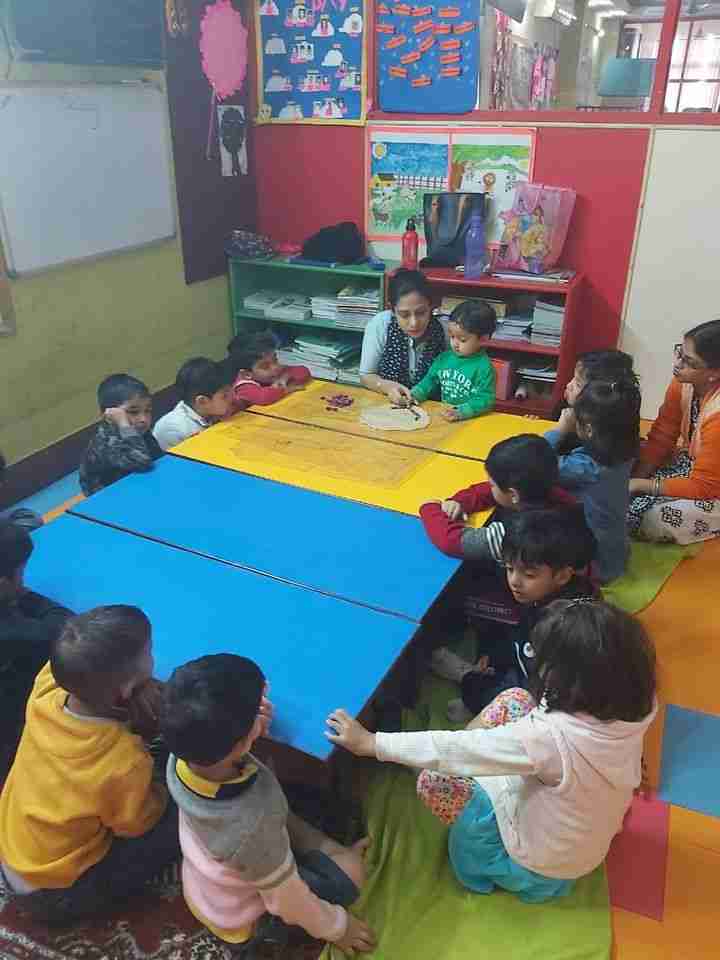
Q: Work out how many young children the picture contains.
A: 12